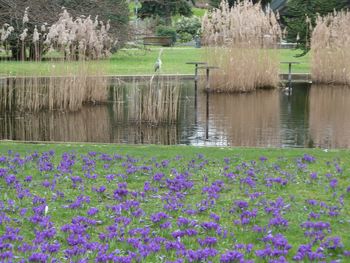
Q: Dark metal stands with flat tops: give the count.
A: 3